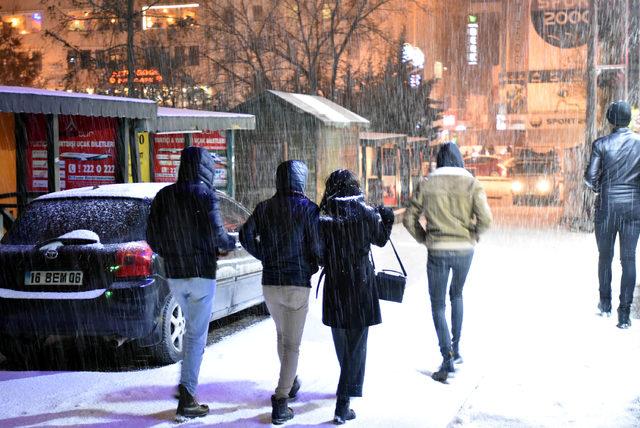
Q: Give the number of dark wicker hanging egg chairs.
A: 0